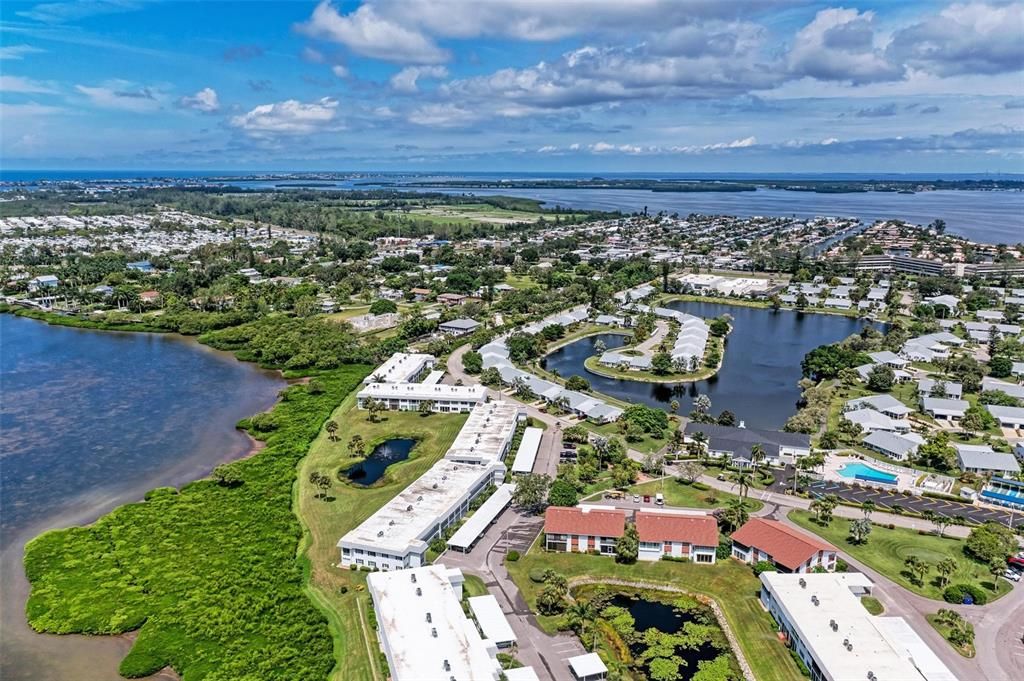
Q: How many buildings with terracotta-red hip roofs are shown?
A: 3